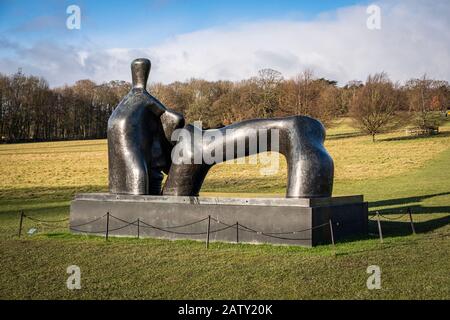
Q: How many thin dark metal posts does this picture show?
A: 8